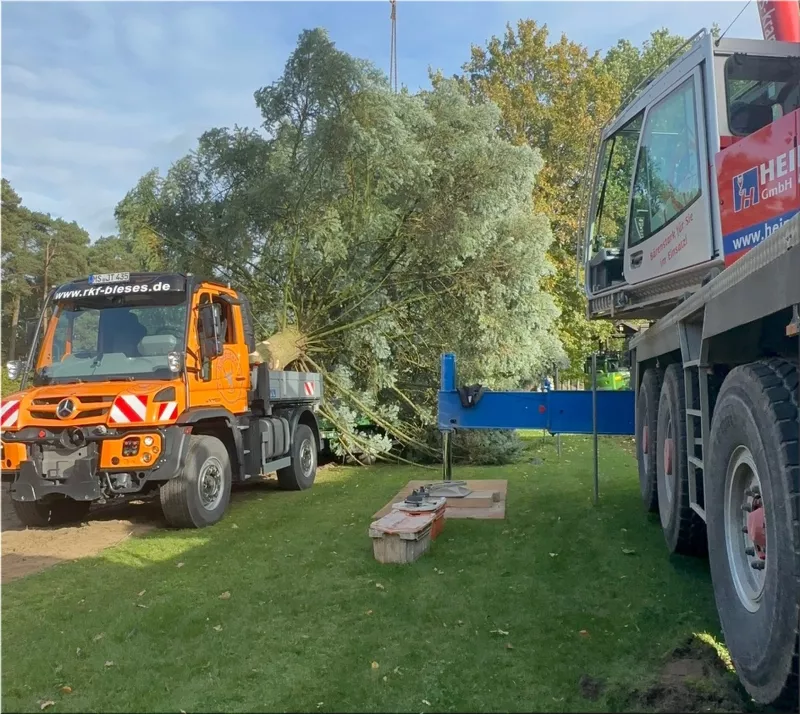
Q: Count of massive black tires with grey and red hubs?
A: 3